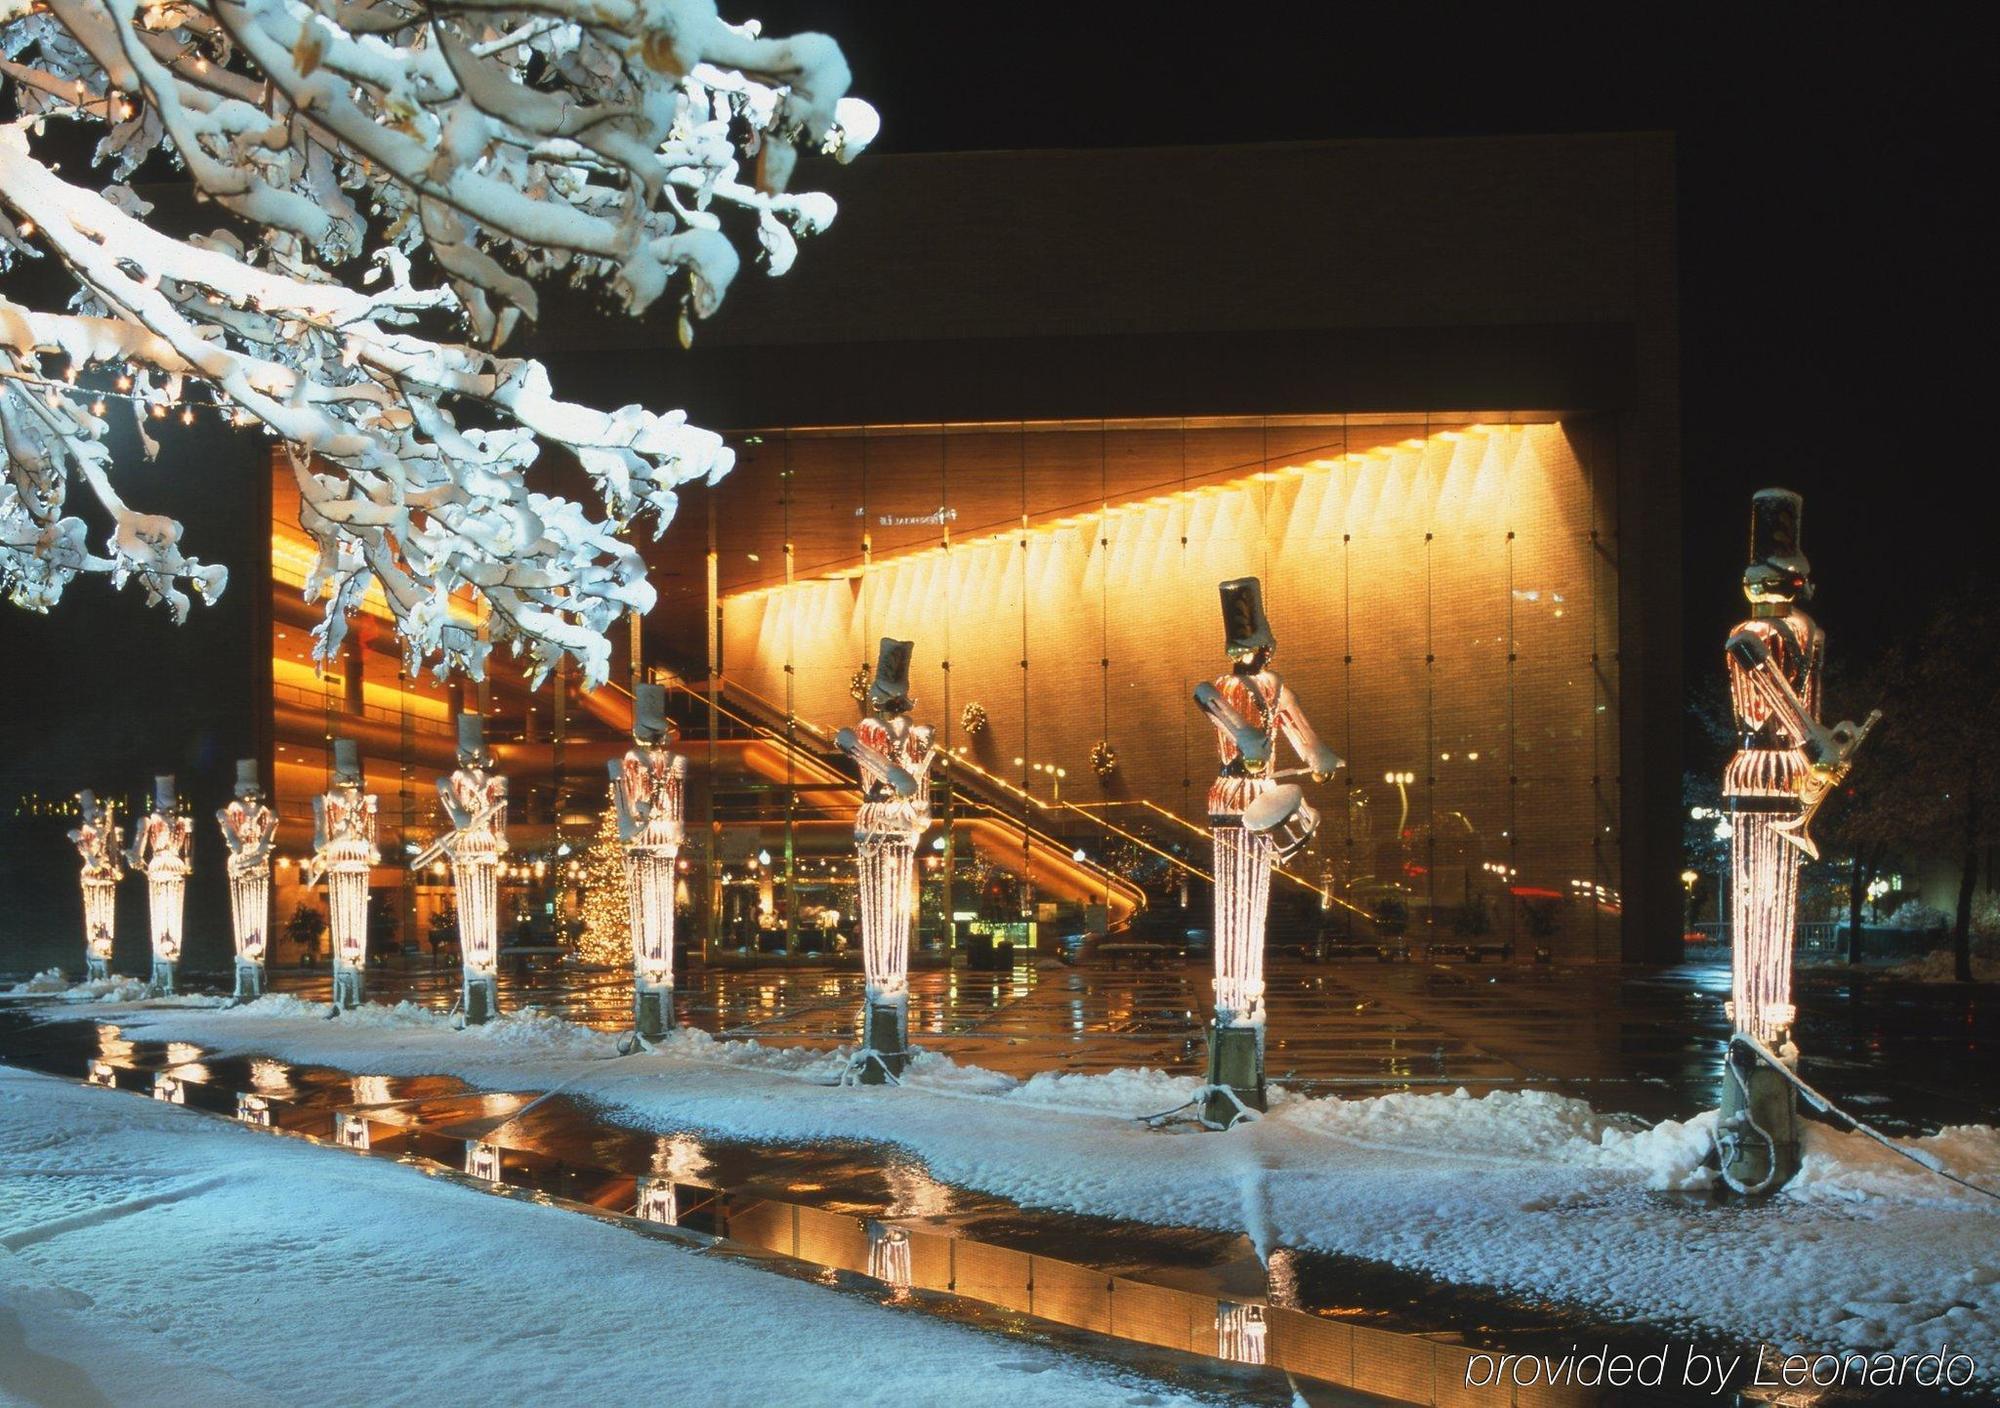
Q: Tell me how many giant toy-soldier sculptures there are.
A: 9